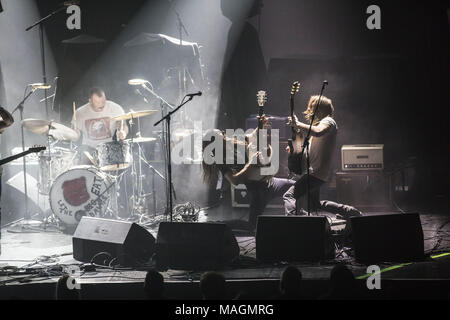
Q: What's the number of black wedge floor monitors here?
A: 4